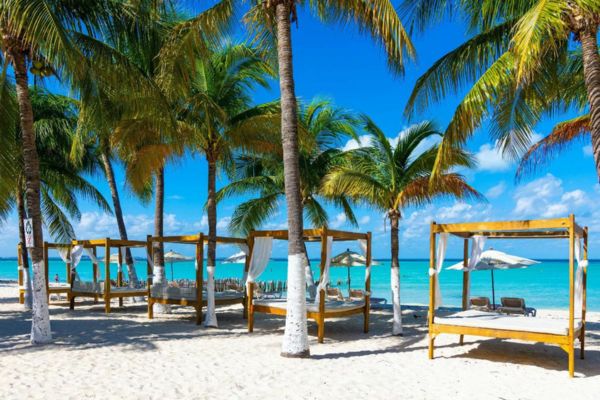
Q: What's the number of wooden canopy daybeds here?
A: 5